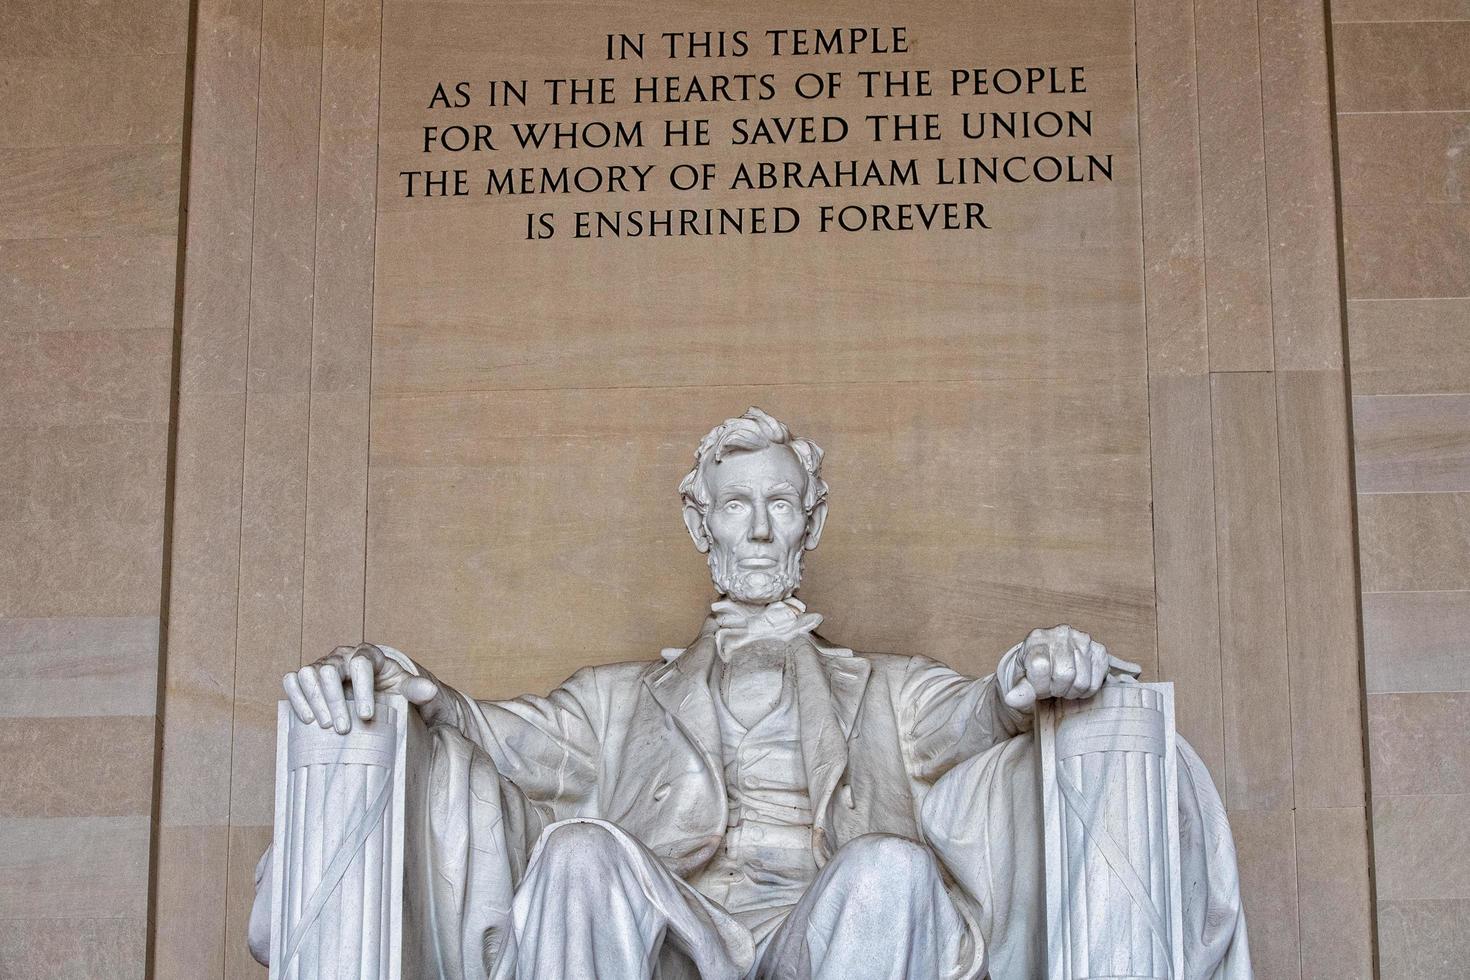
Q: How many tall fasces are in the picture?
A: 2